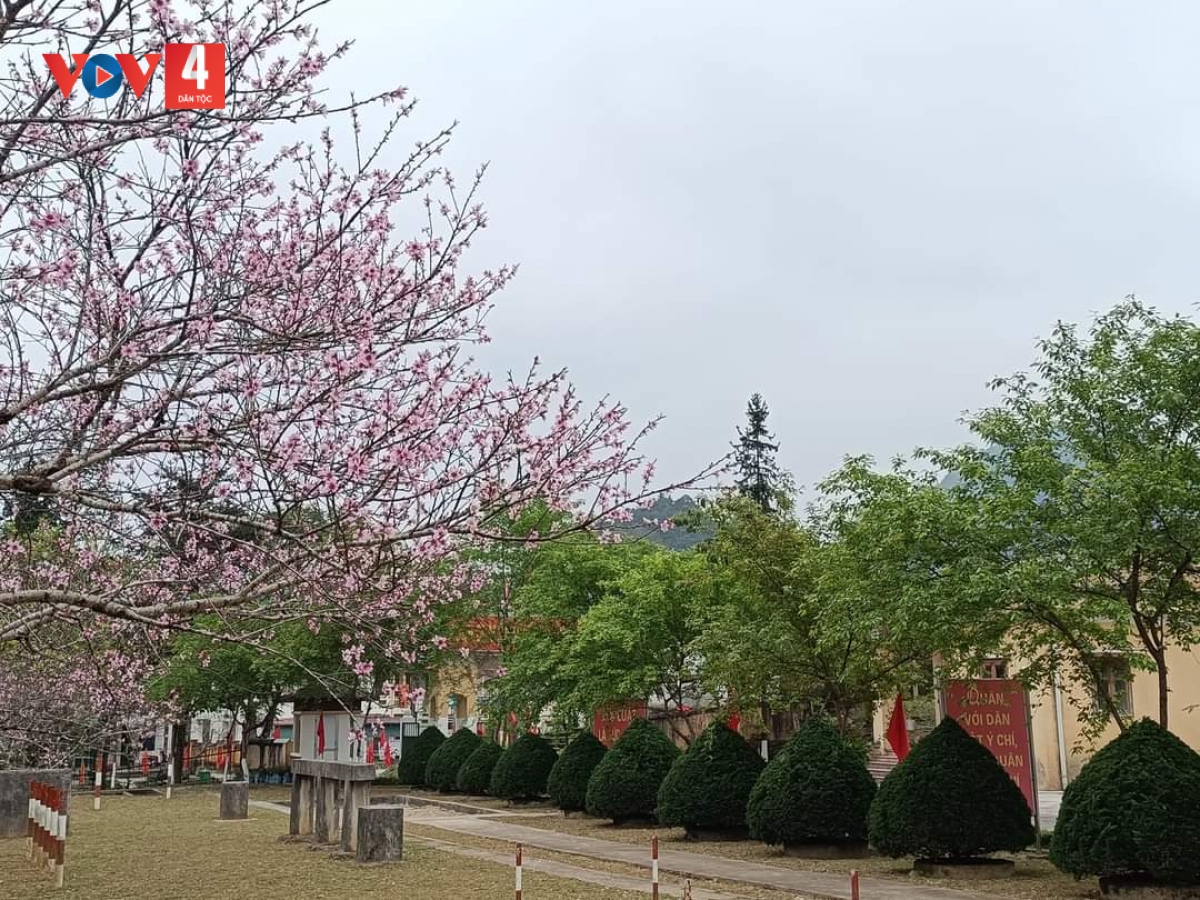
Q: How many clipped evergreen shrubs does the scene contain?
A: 10